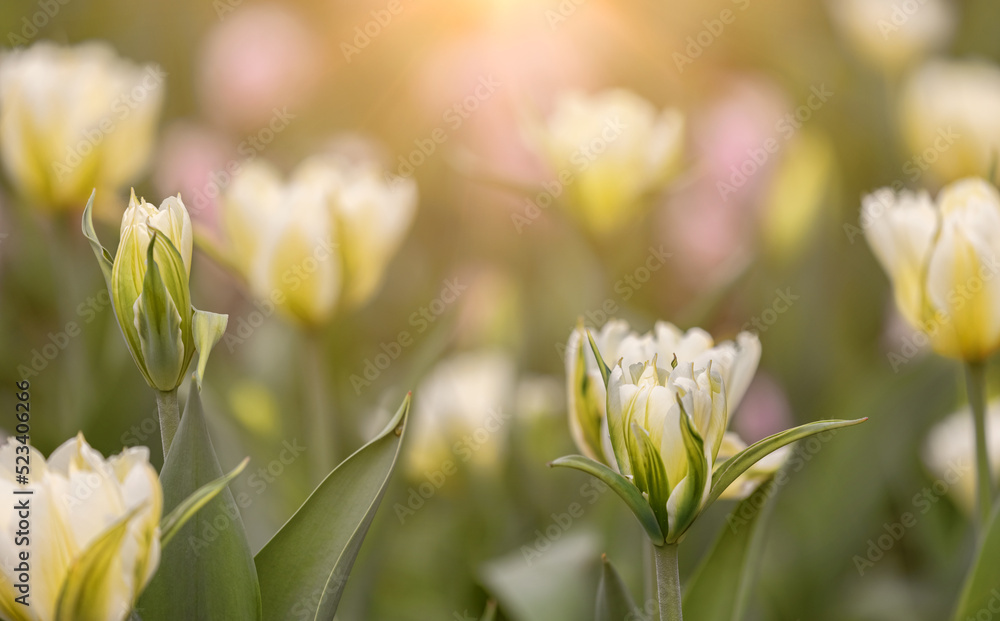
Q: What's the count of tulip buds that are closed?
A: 1